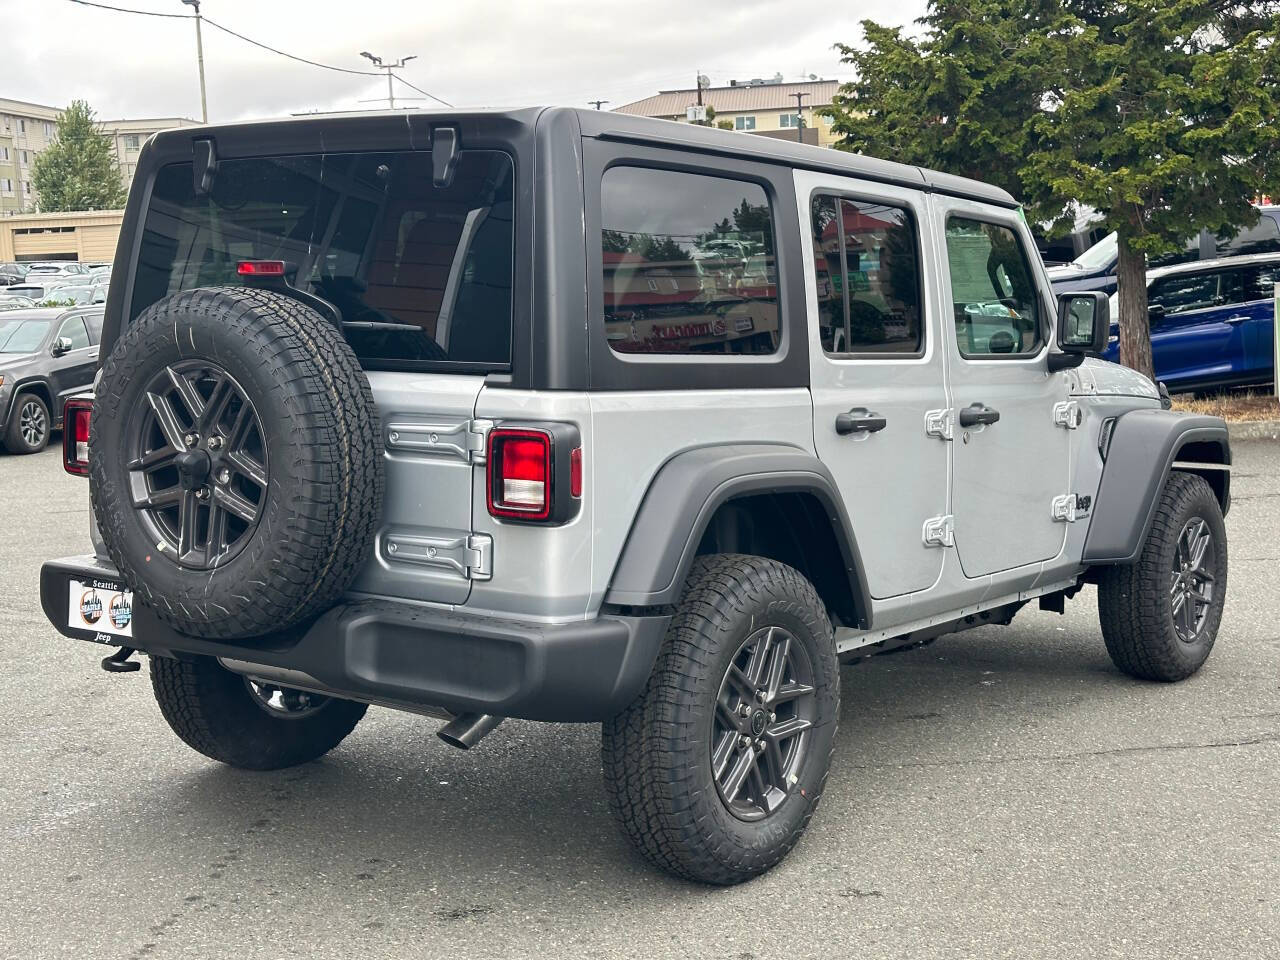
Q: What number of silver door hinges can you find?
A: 6